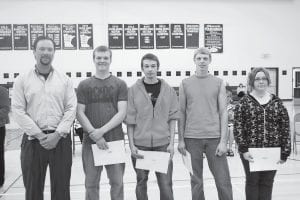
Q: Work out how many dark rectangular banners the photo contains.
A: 13